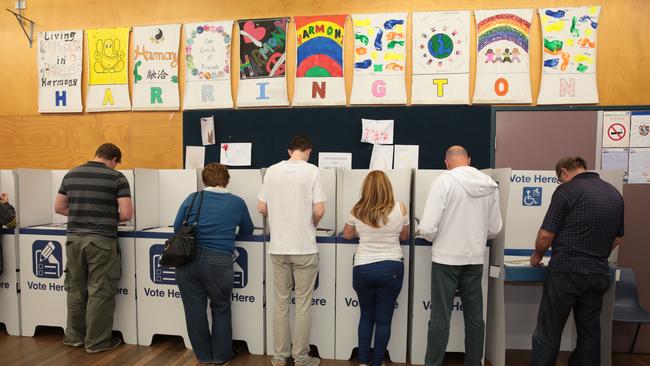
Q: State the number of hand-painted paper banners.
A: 10